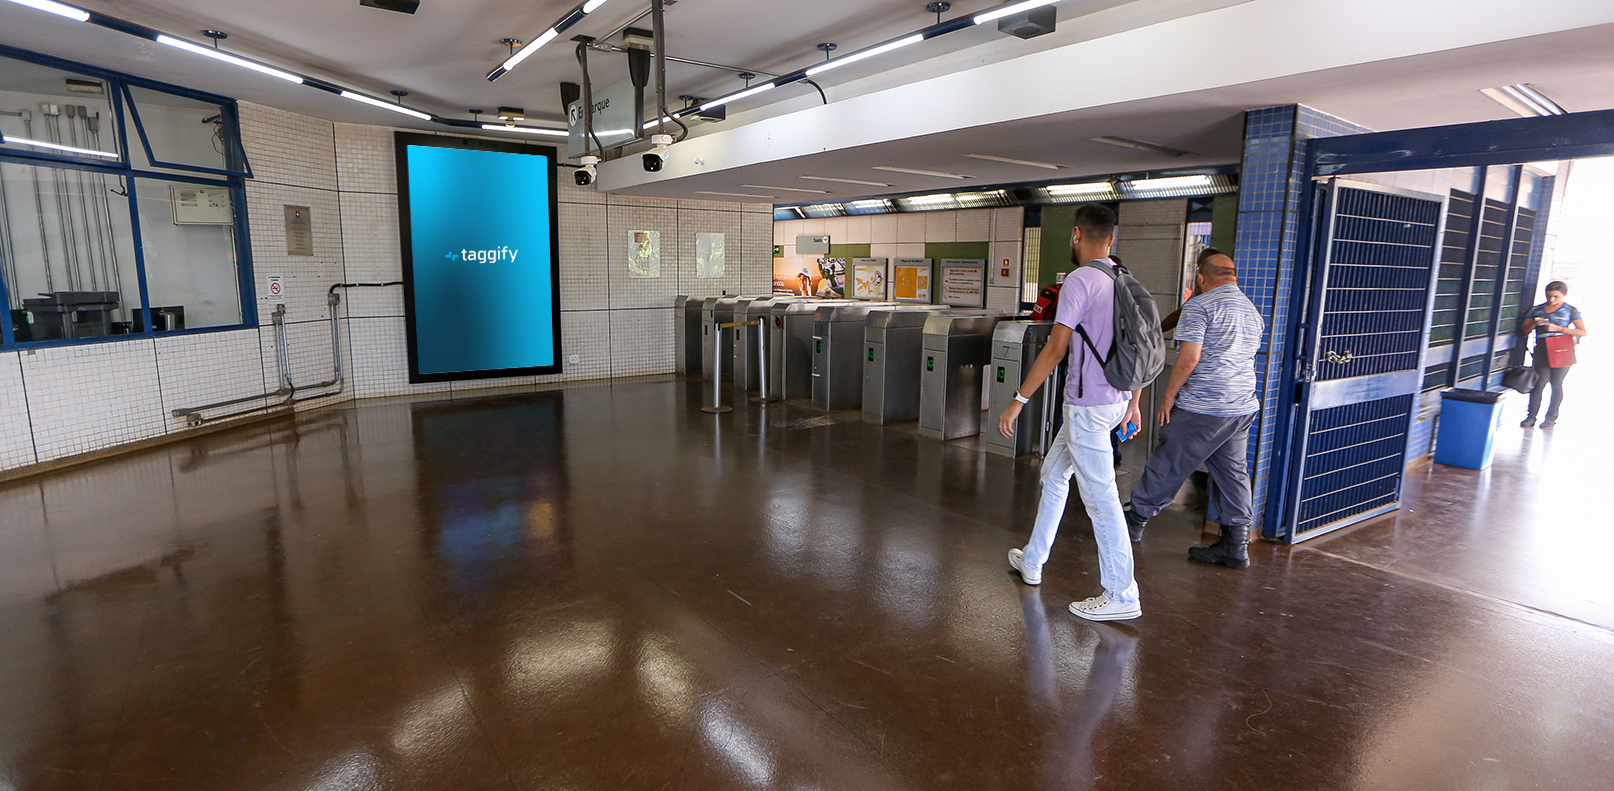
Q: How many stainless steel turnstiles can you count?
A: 8